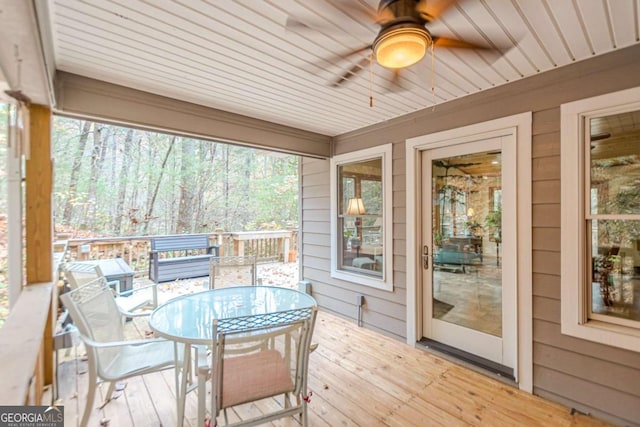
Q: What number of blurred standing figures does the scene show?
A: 0